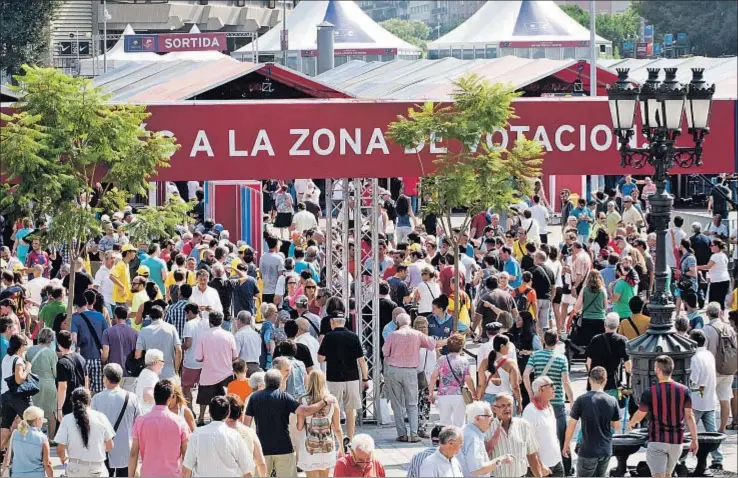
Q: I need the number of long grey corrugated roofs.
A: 3